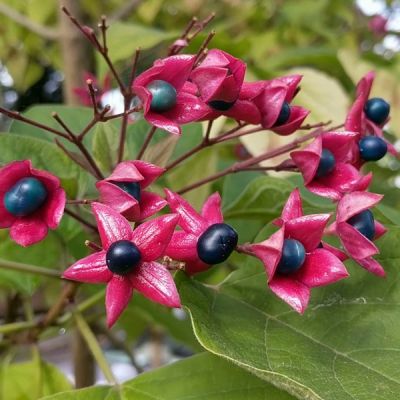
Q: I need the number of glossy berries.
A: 12